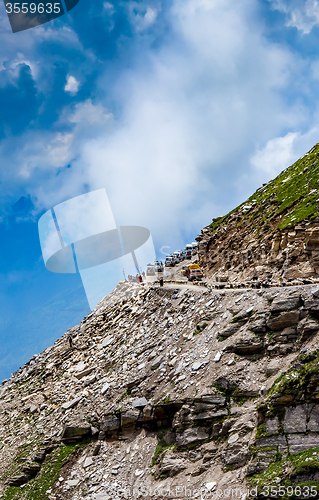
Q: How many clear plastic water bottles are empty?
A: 0